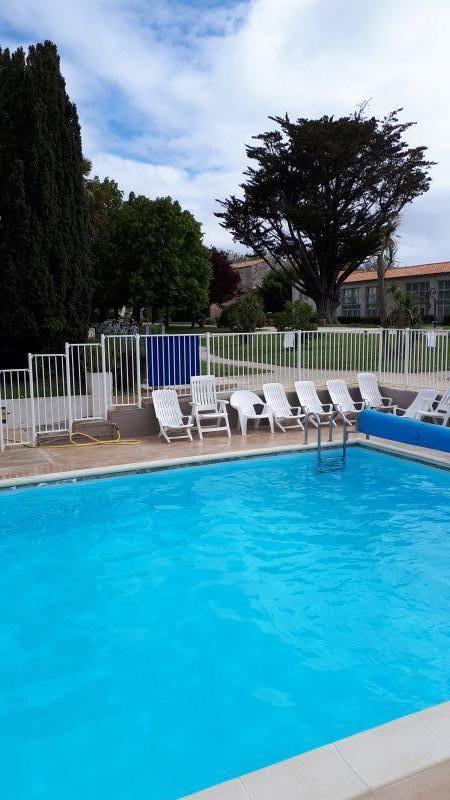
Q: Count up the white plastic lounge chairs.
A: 9